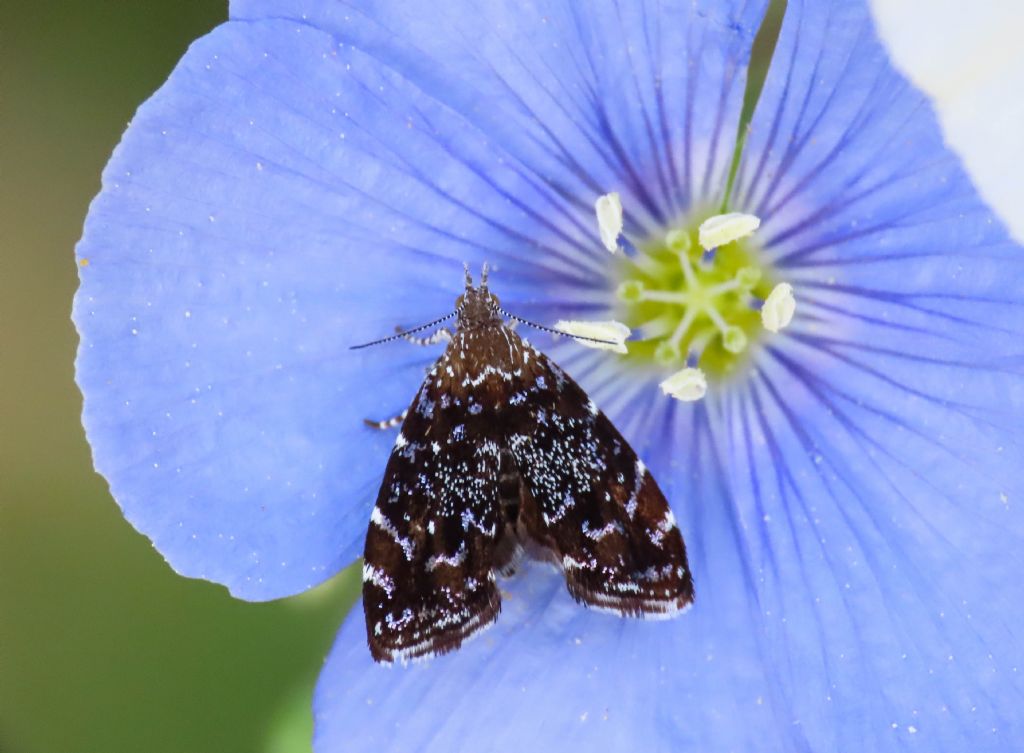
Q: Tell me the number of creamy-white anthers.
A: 5